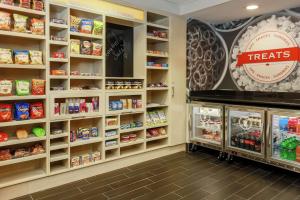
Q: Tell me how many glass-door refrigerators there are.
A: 3